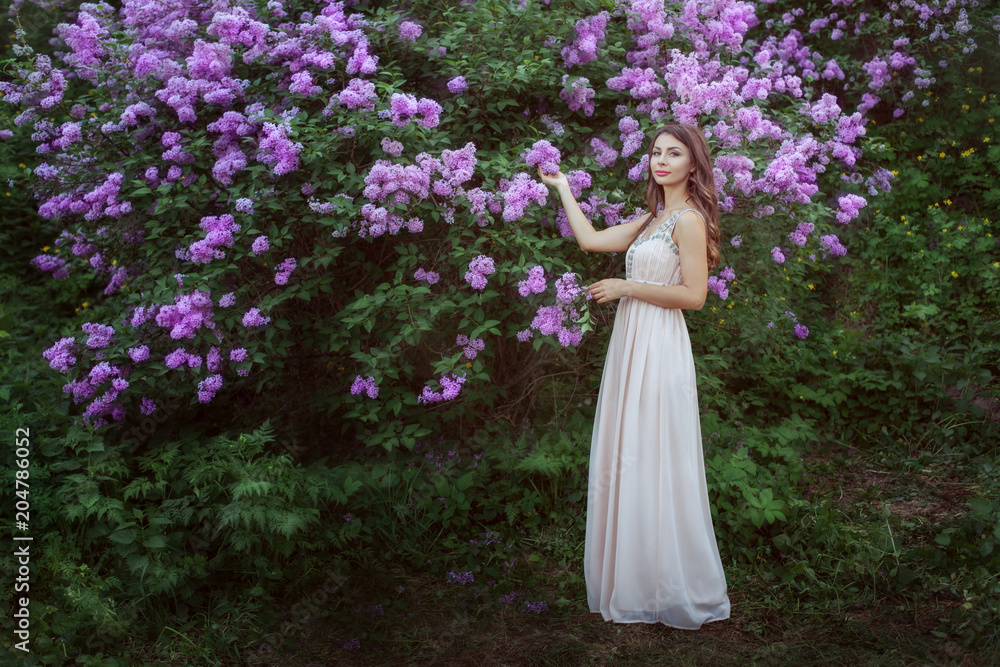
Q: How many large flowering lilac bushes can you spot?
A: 1